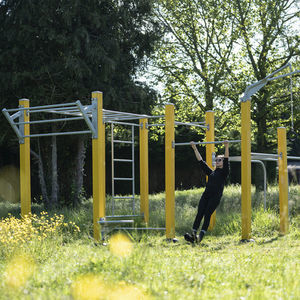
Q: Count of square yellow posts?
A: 7